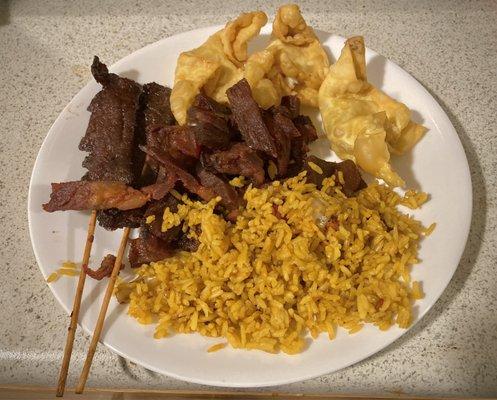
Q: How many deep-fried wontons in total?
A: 3